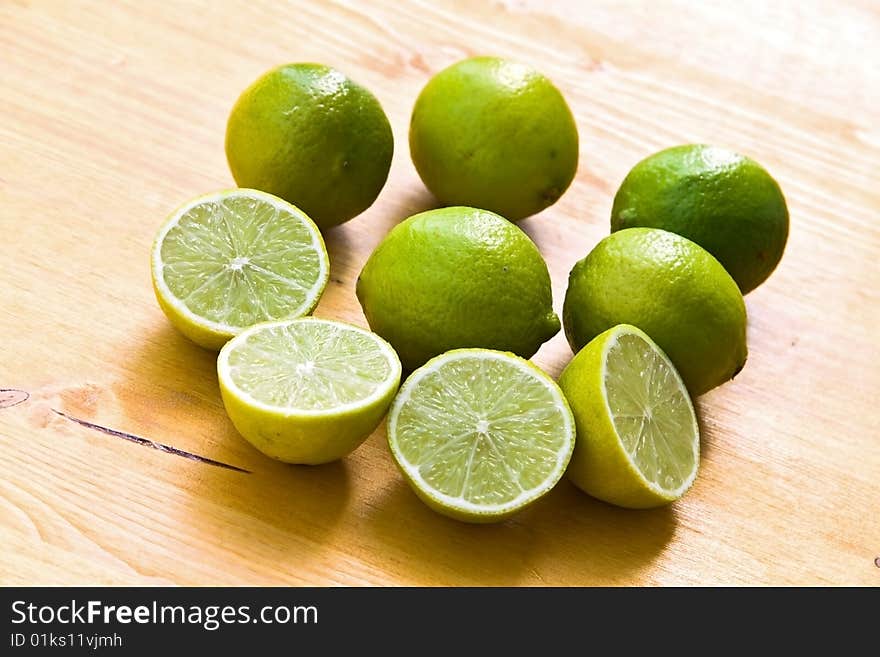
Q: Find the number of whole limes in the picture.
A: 5